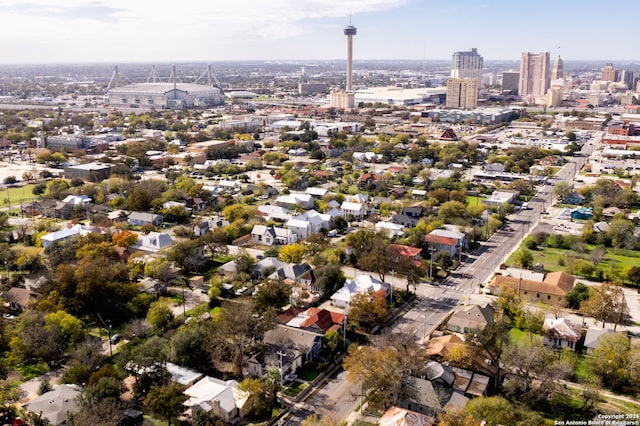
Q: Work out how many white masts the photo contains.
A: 4